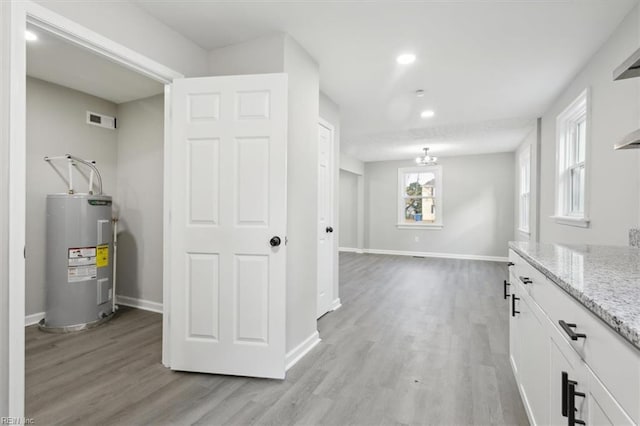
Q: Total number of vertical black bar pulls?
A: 4